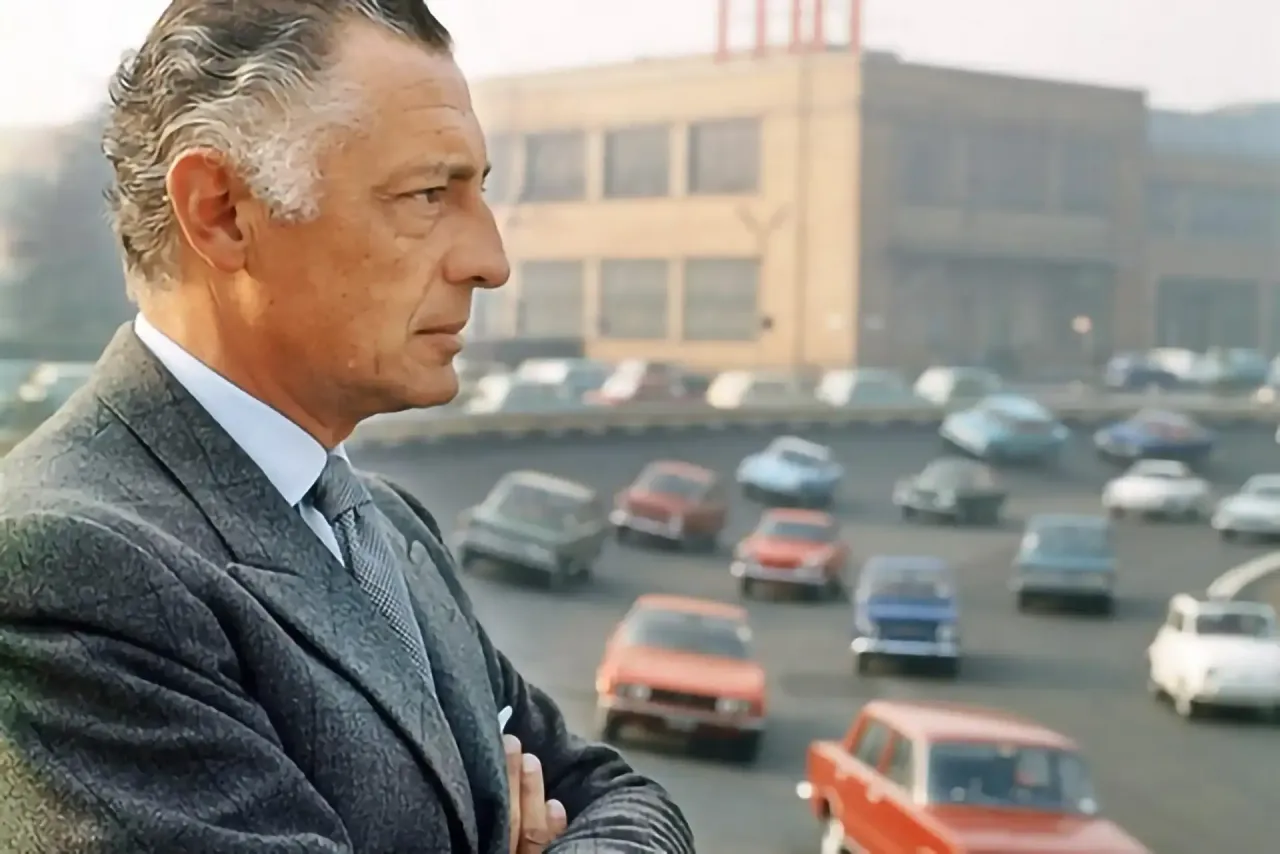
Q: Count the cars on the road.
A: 14